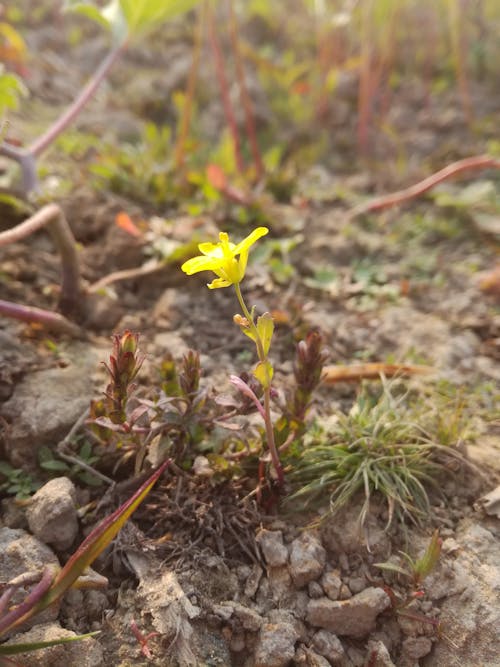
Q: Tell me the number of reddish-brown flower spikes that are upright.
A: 3